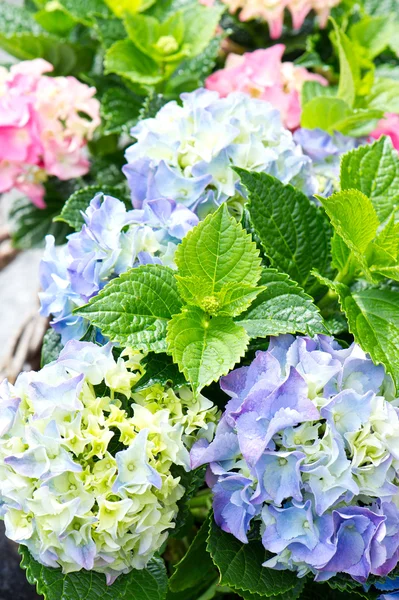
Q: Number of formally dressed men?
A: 0